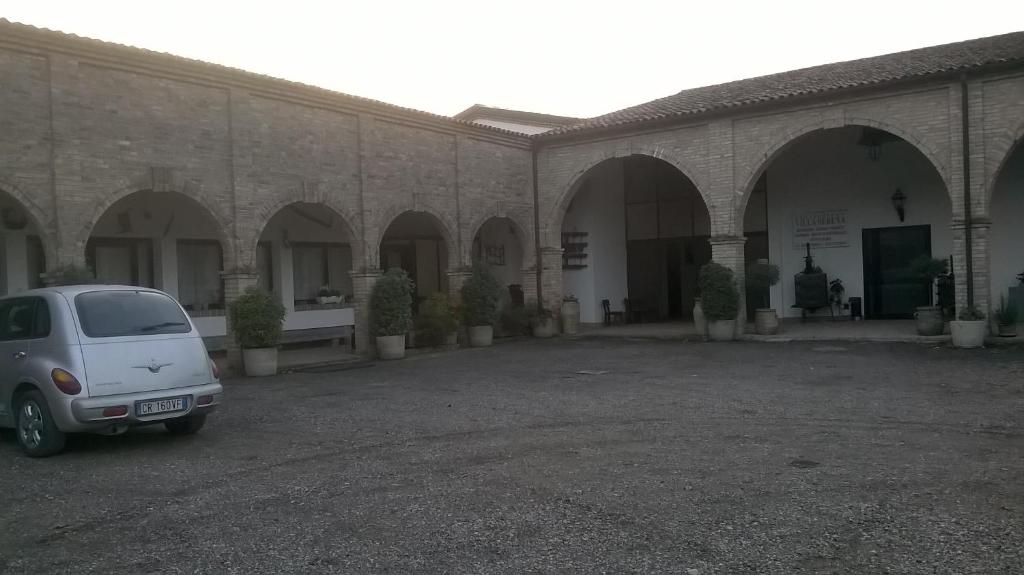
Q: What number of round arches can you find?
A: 8